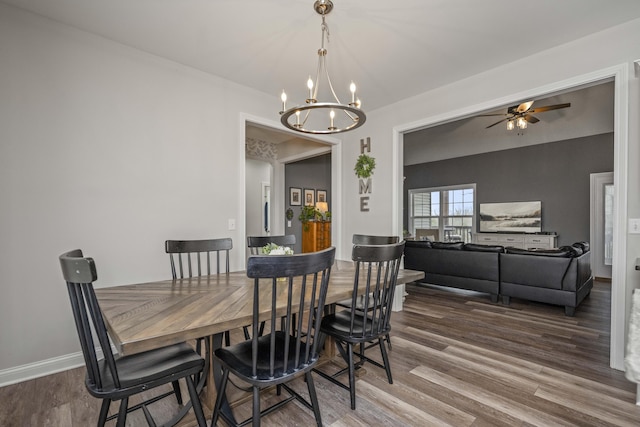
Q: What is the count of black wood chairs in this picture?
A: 6